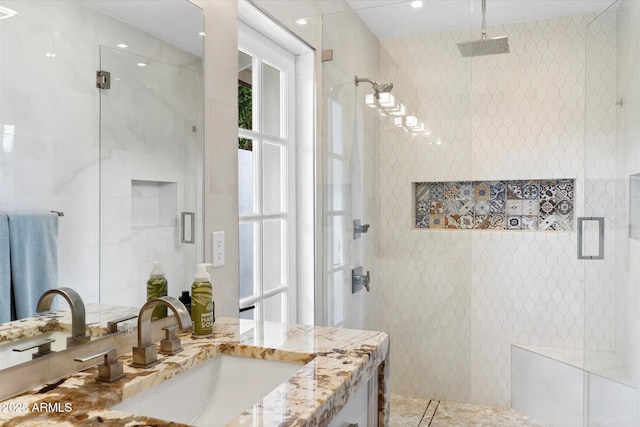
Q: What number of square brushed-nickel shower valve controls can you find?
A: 2